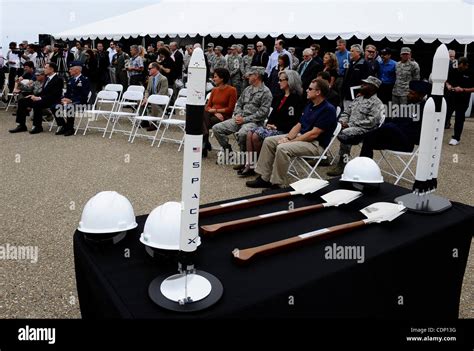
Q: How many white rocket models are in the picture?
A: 2